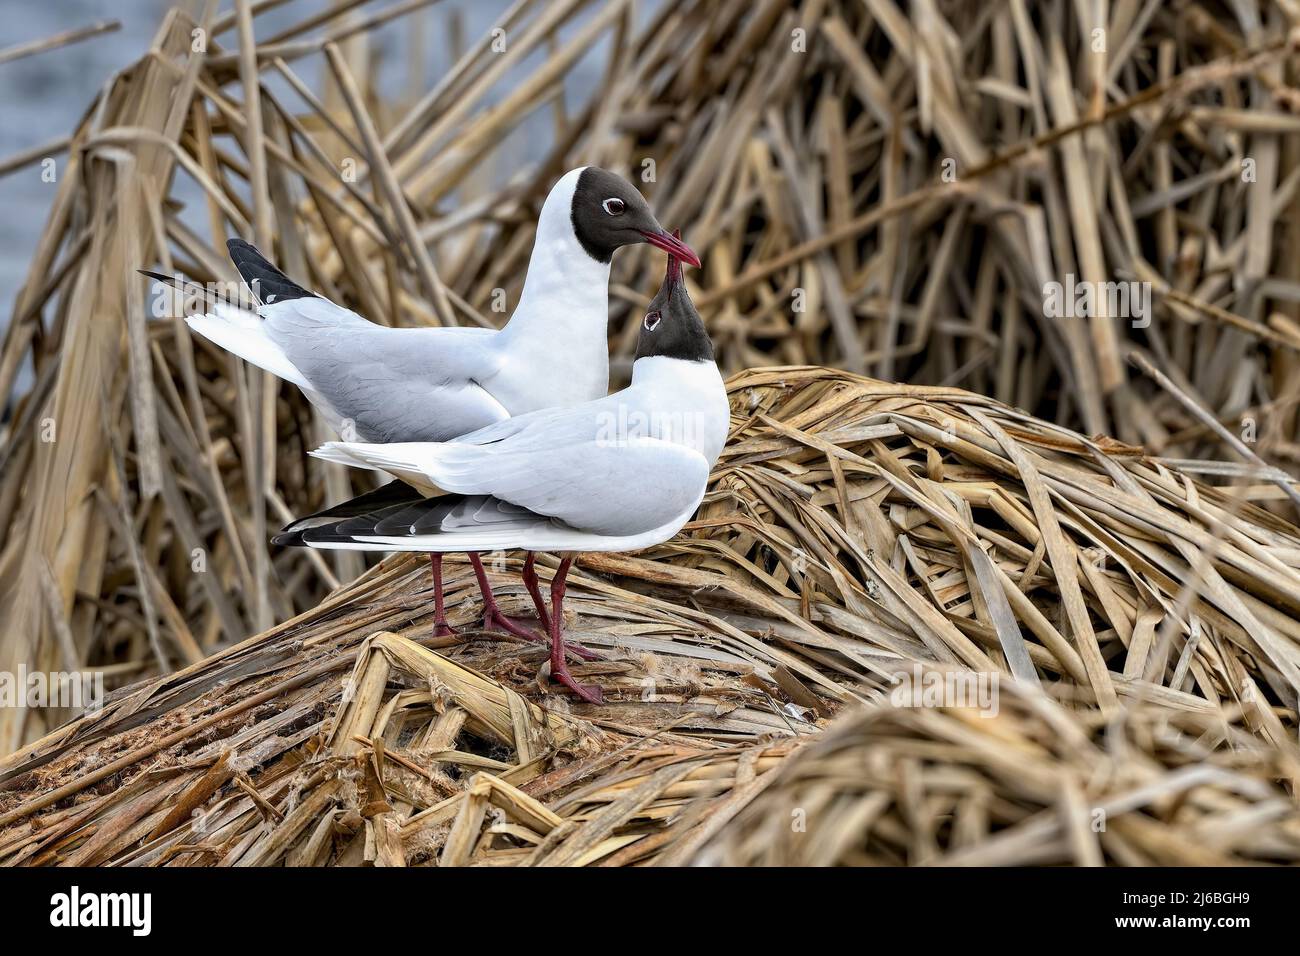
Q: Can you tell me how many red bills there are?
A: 2